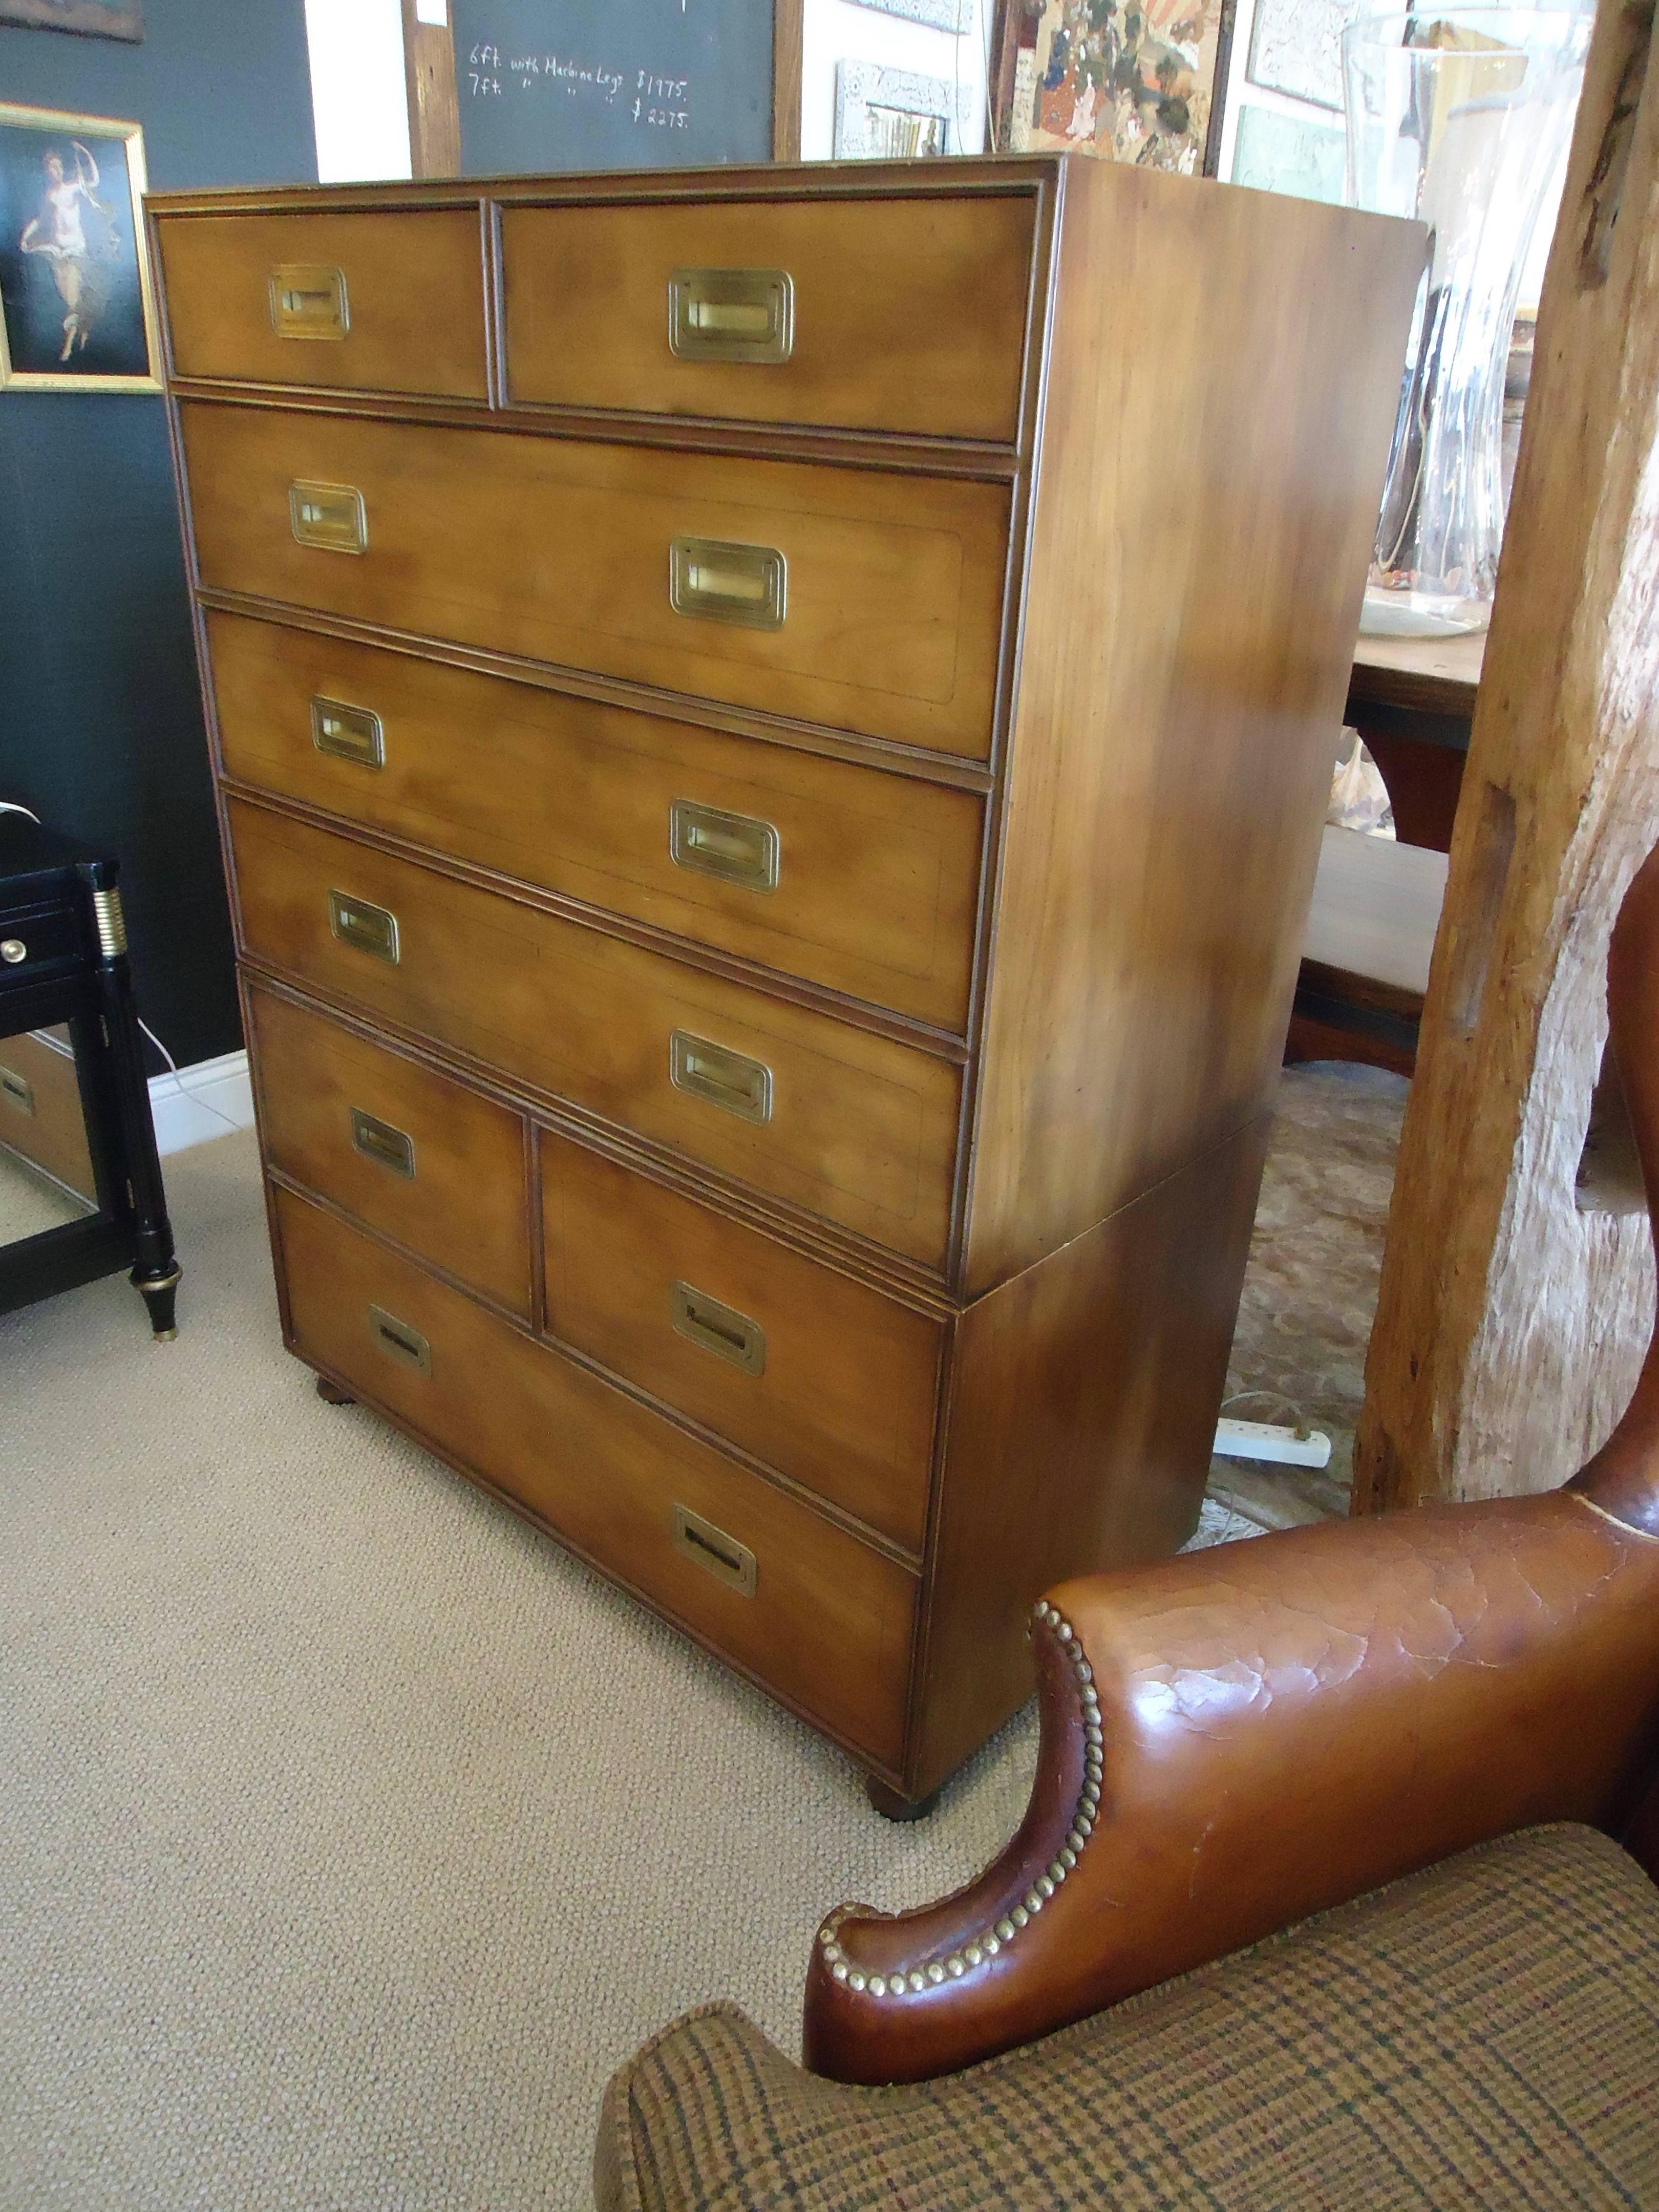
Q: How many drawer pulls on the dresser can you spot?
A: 12